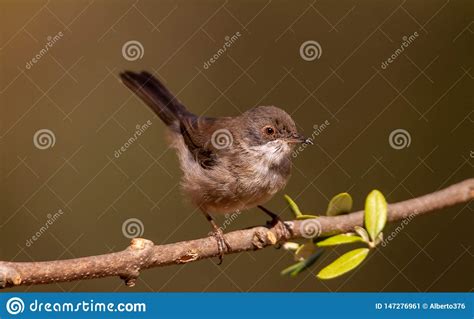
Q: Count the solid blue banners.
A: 1